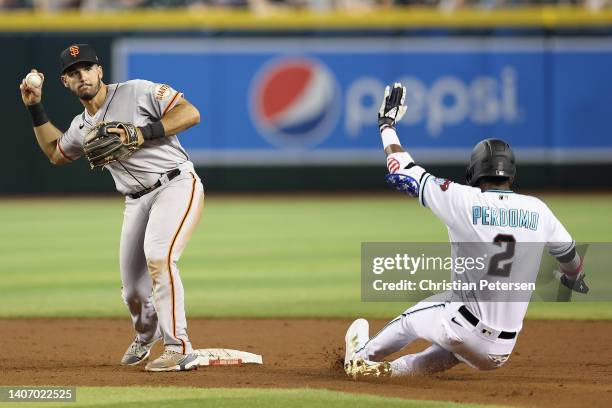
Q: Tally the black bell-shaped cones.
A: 0